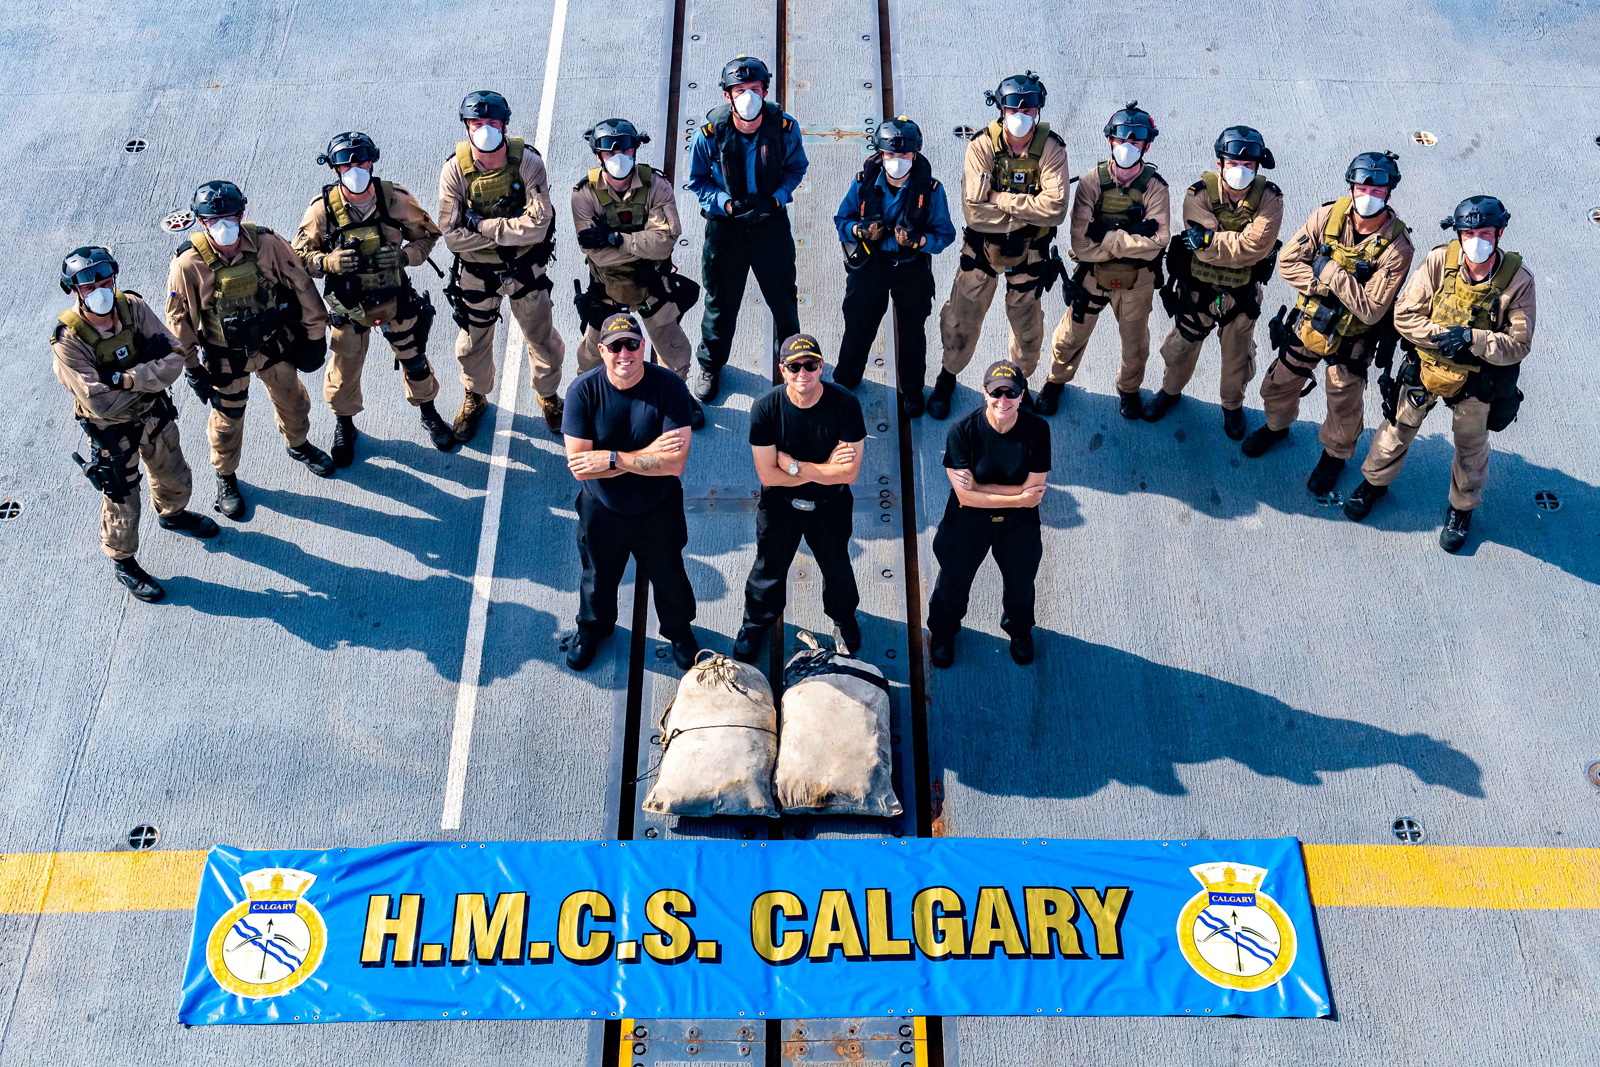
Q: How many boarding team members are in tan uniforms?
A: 10